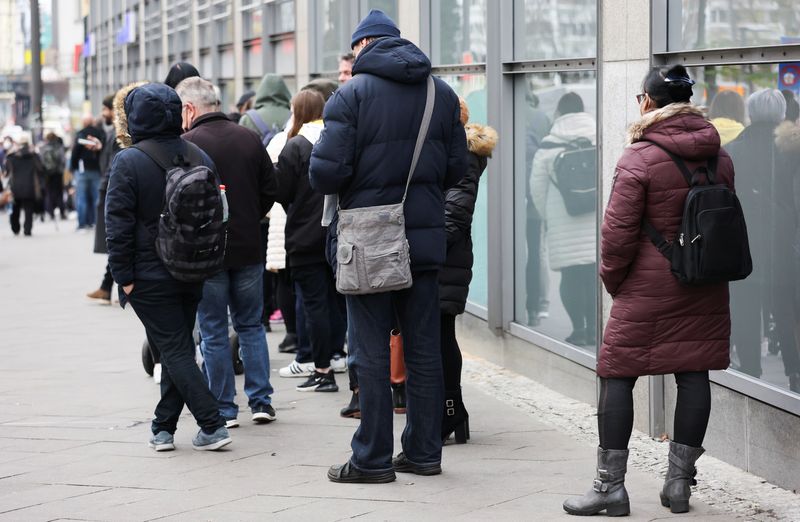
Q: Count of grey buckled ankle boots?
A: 2